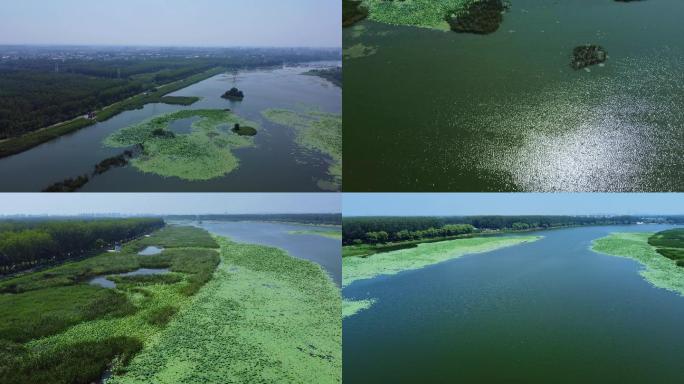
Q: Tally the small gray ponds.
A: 3